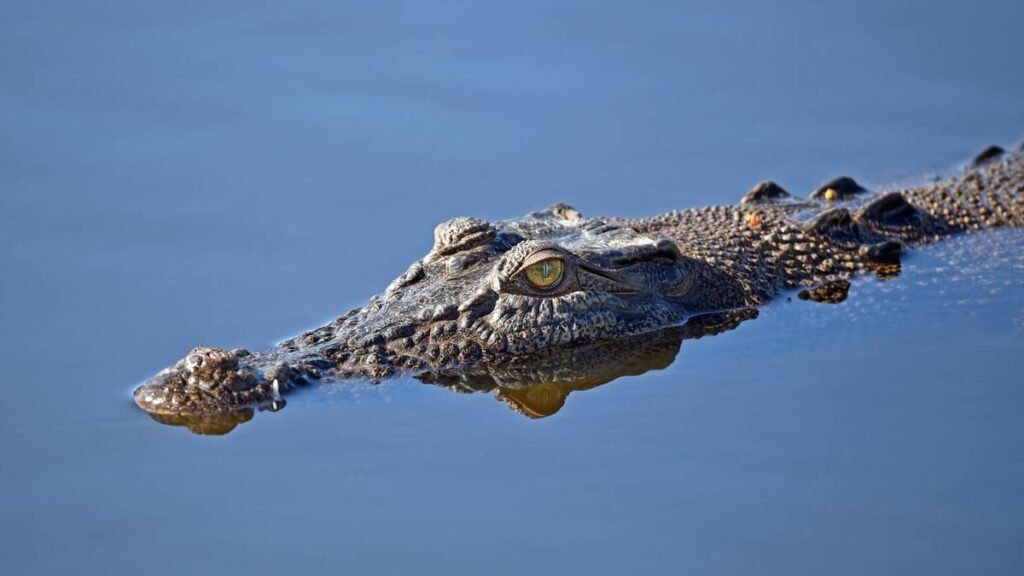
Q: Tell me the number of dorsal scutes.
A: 6